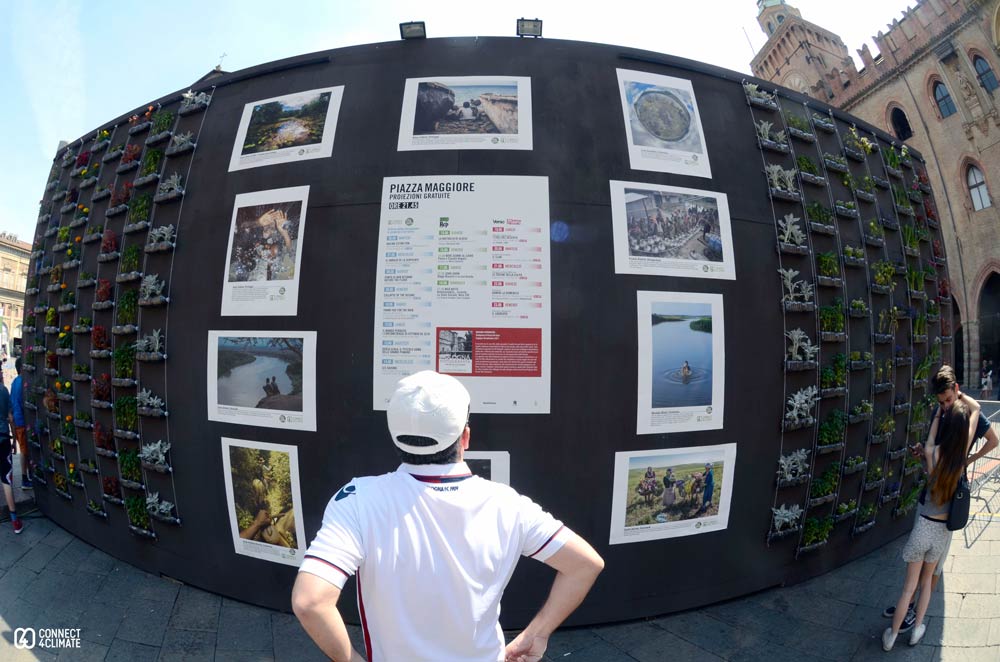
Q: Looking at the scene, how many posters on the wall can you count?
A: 11